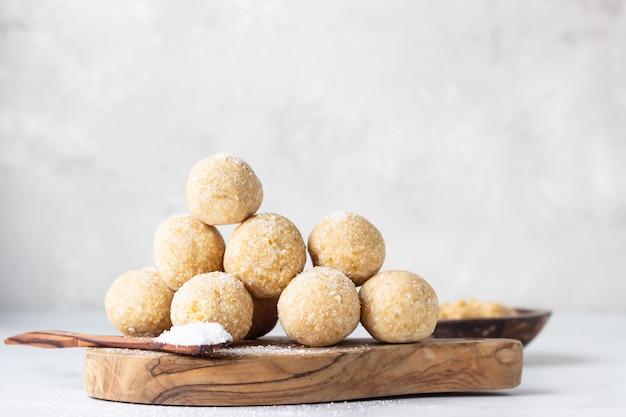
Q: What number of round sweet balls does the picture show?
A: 9